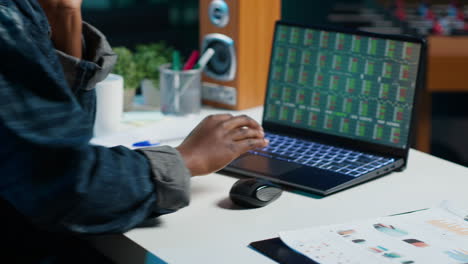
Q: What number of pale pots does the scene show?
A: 2